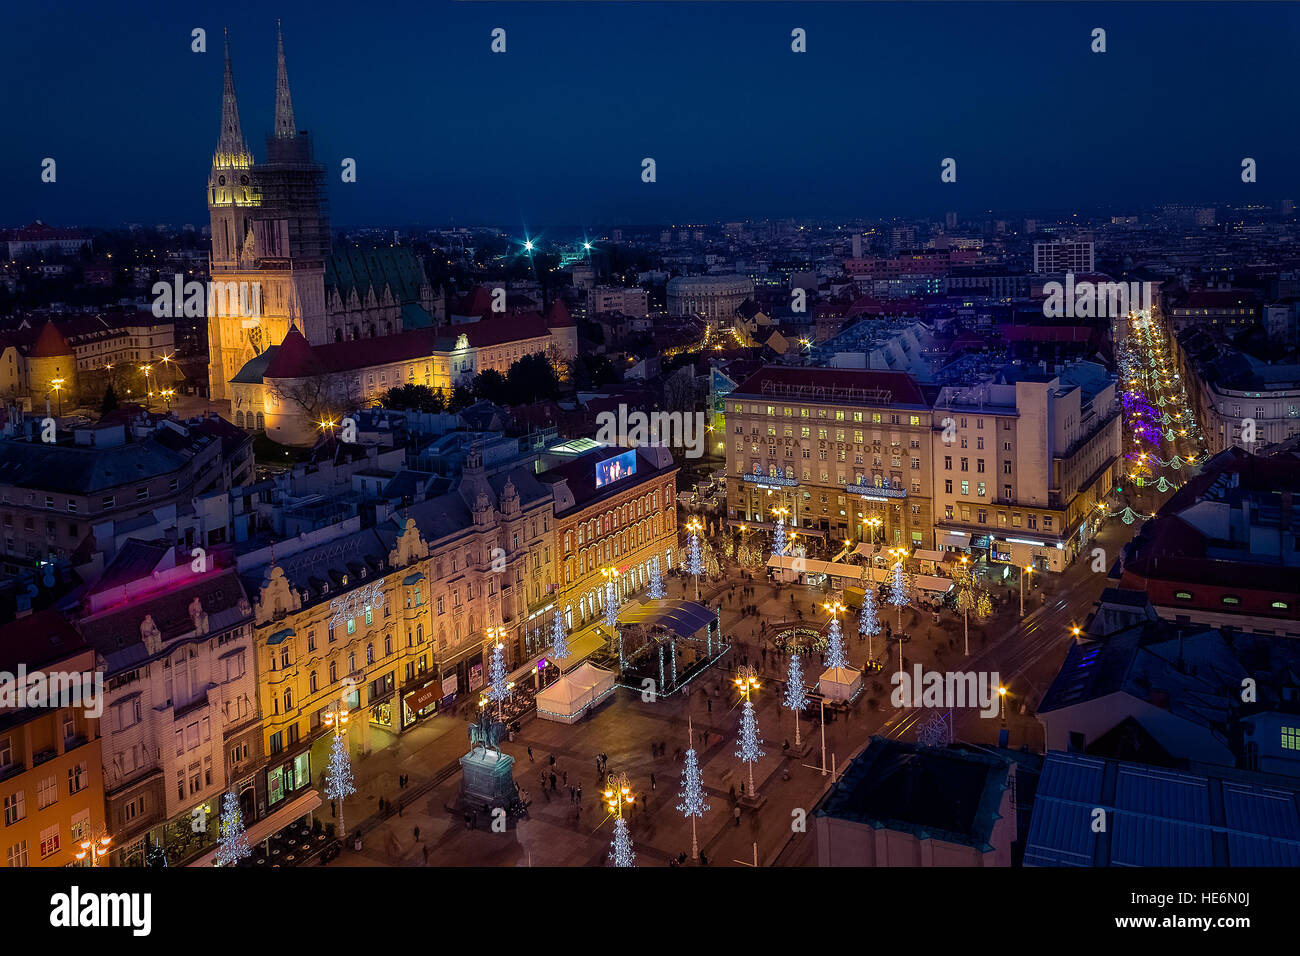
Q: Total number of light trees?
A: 15